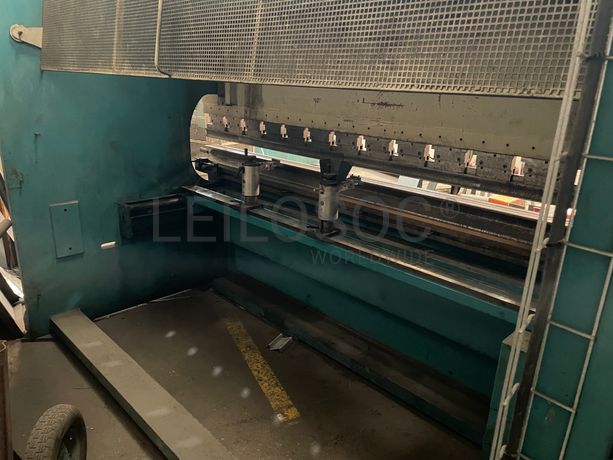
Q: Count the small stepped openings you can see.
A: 11